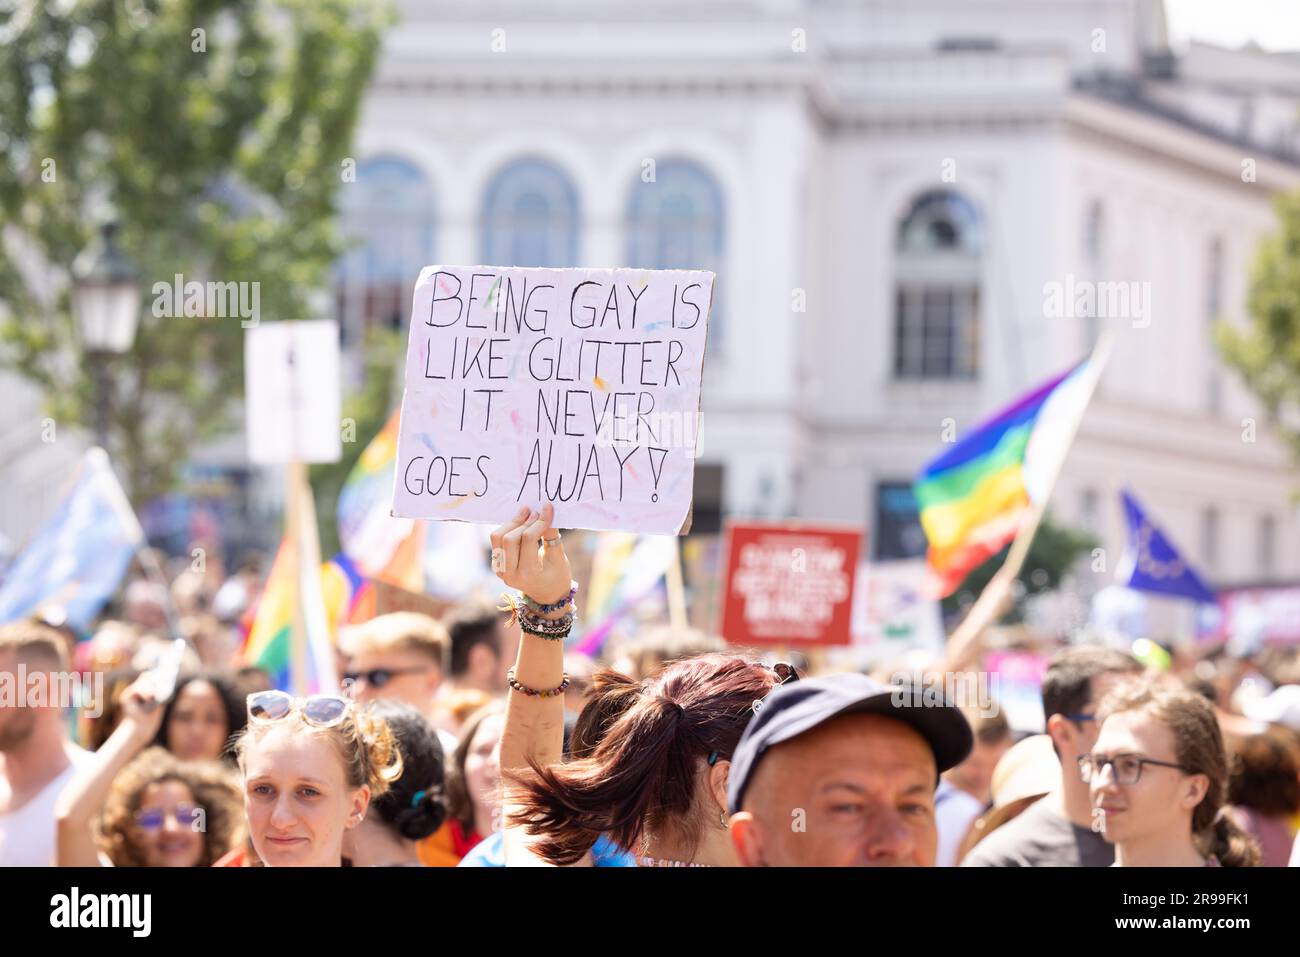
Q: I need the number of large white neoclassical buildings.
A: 1